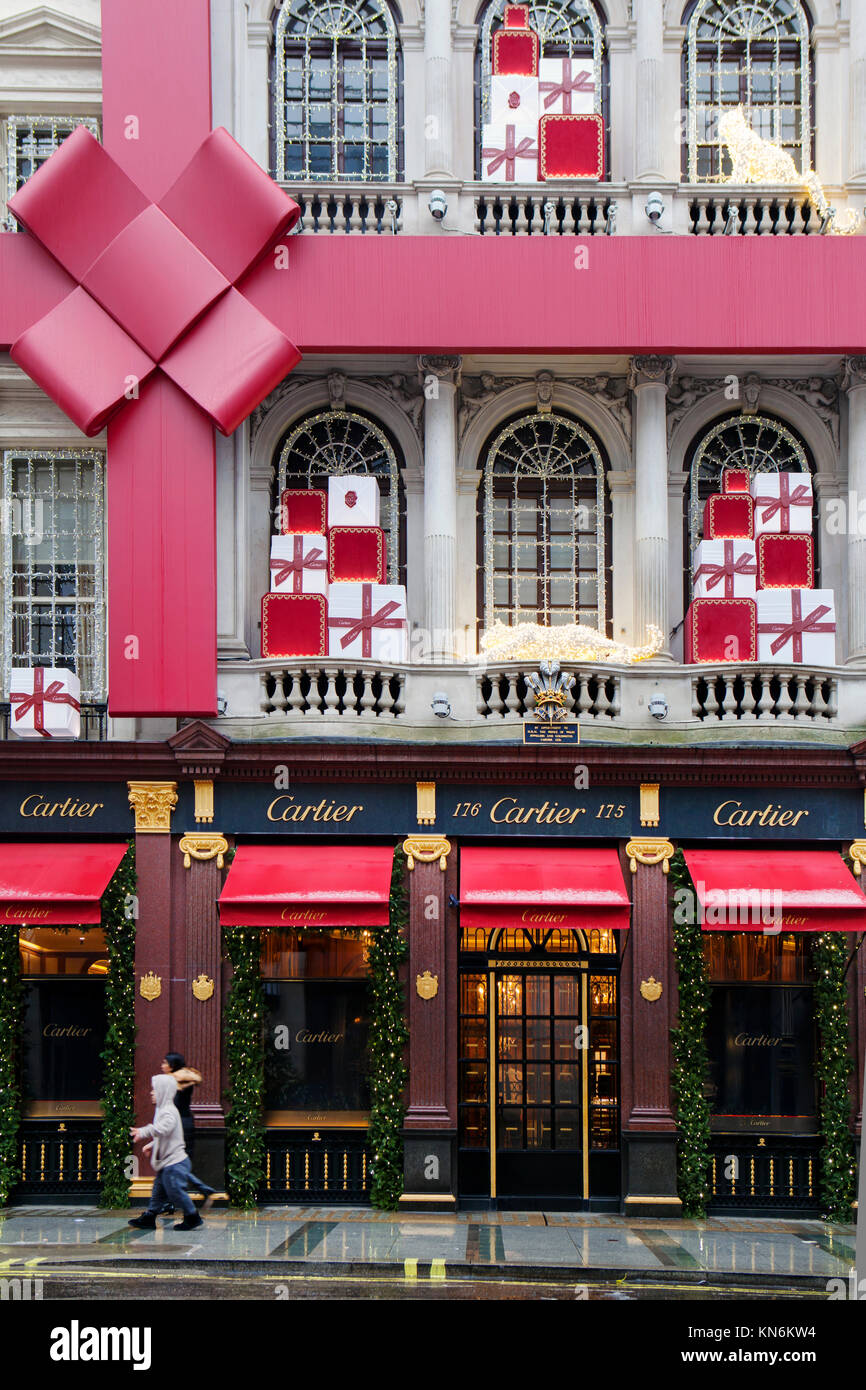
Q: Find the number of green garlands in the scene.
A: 6